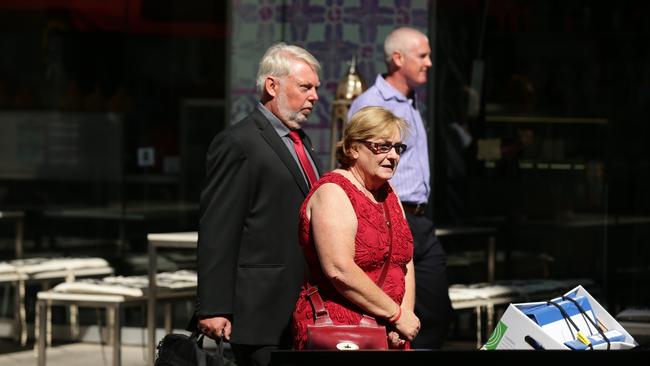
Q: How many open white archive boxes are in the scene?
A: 1